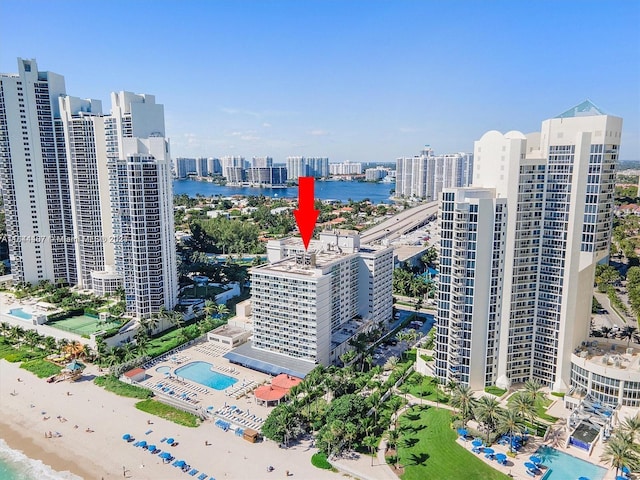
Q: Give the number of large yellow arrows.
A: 0